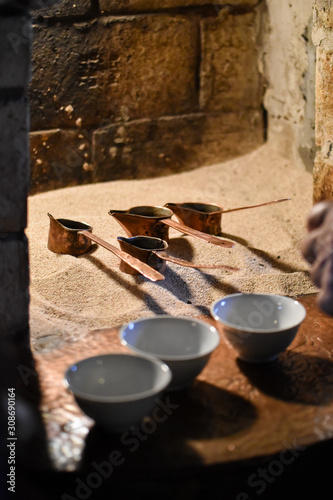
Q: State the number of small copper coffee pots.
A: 4